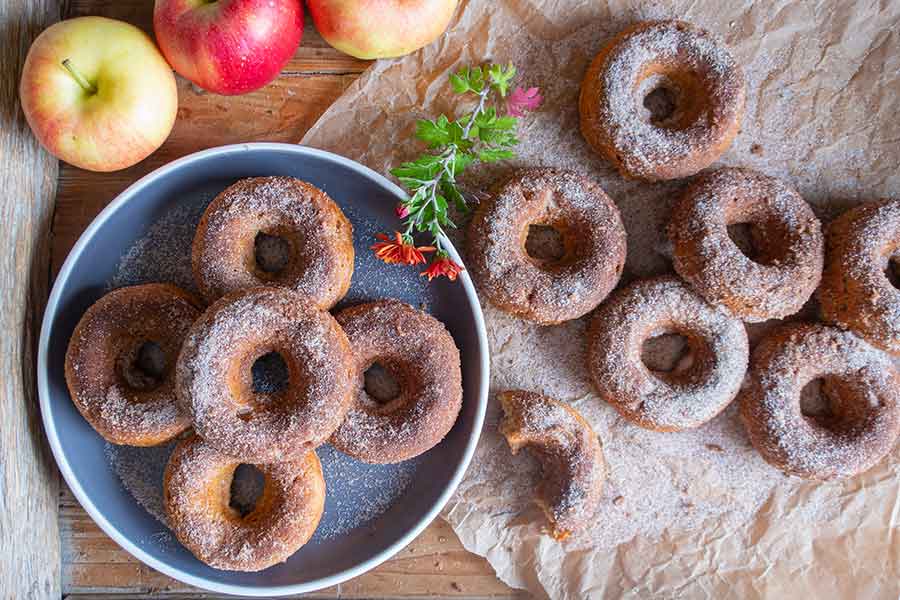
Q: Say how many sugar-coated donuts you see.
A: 12